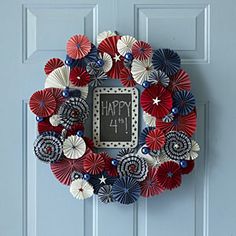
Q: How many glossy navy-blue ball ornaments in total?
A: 12